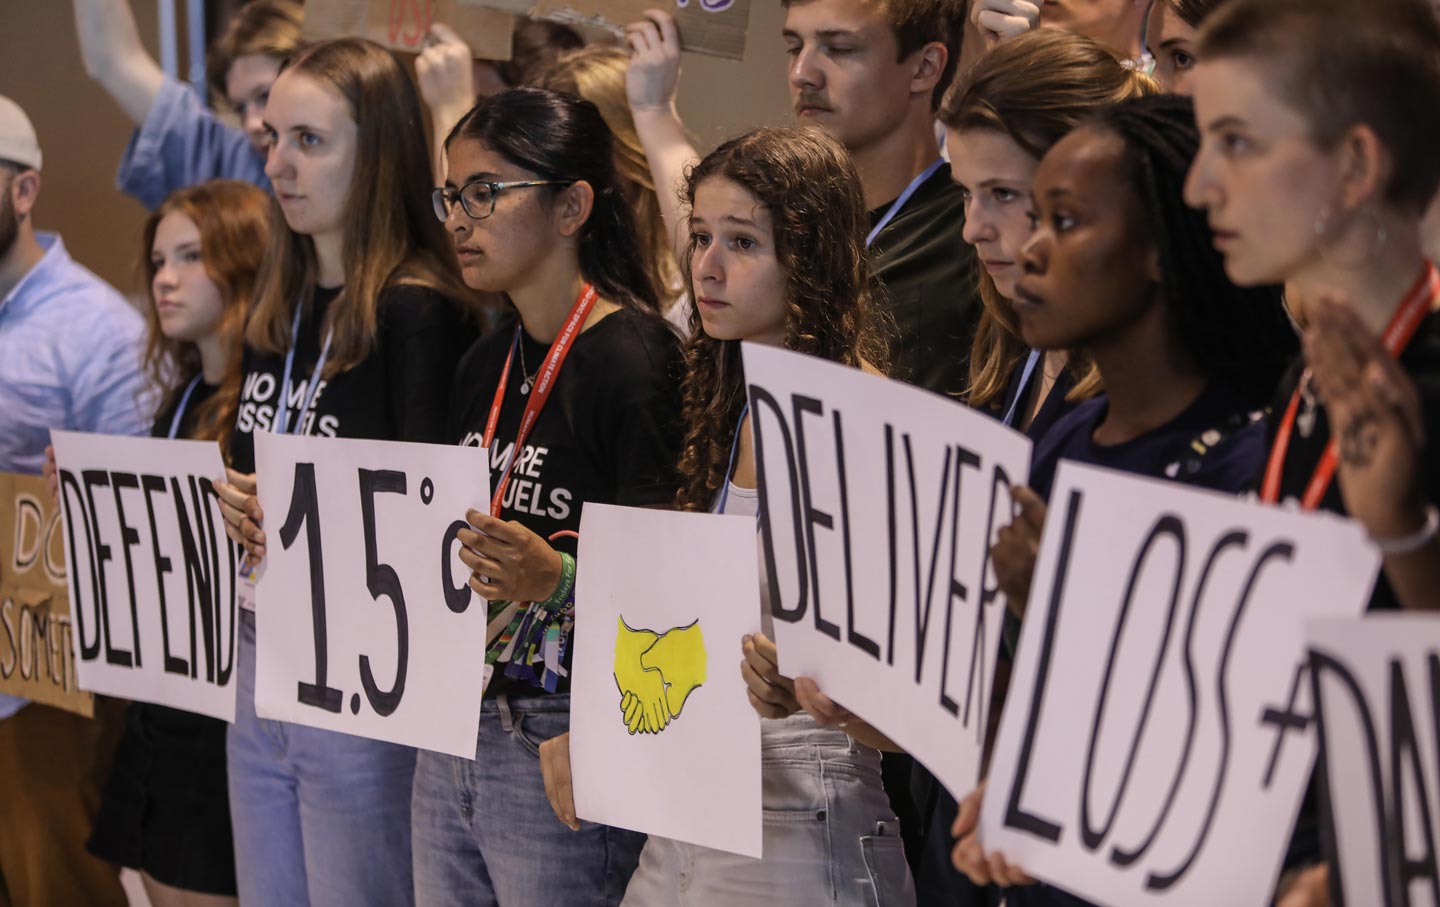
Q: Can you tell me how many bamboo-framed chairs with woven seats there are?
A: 0